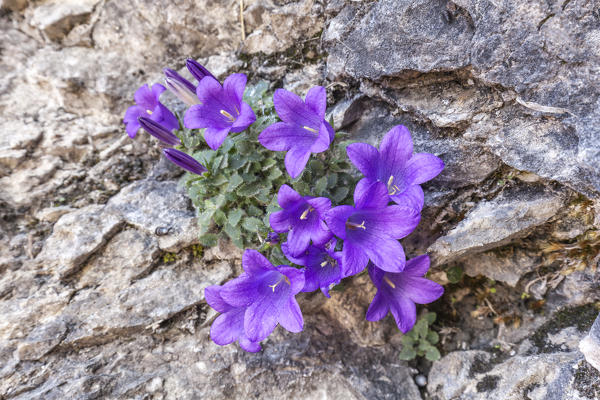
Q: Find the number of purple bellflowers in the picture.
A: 10